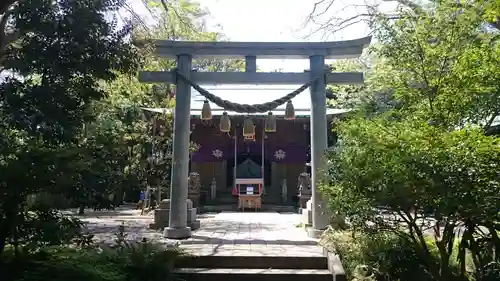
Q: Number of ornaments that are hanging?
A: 5